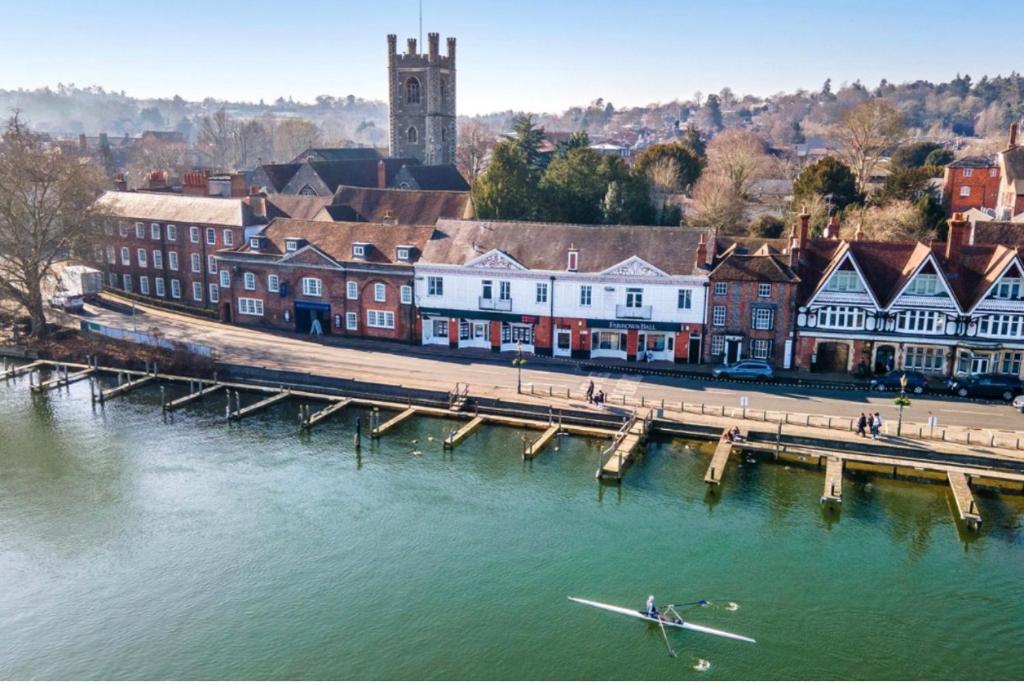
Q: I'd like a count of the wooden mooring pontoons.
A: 13